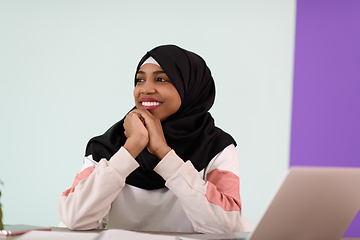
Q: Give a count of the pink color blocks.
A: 2